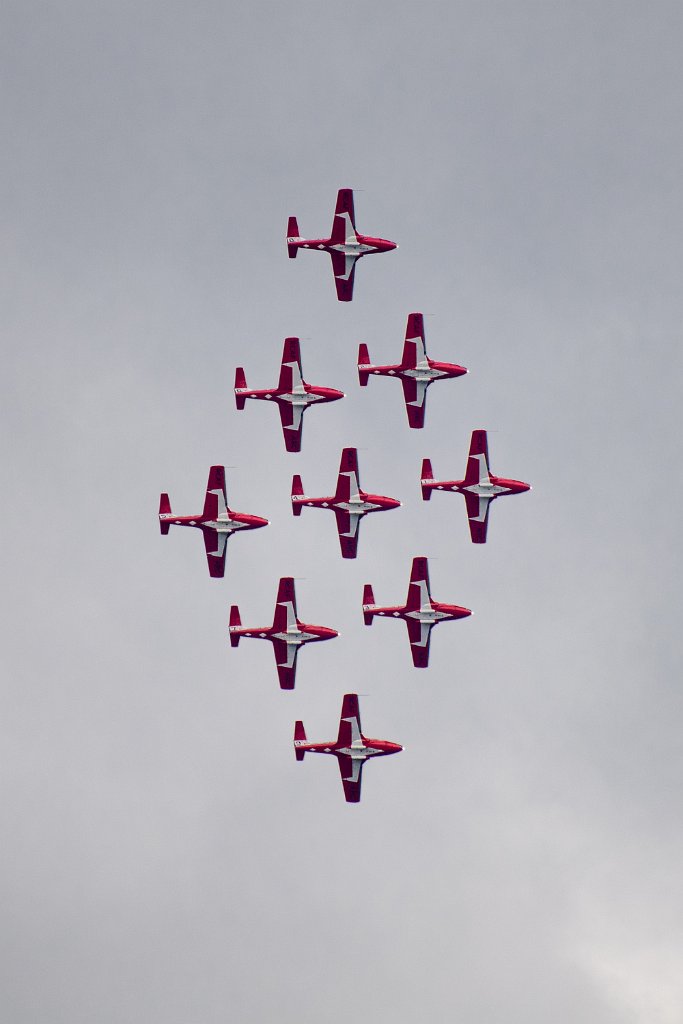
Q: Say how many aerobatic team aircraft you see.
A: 9